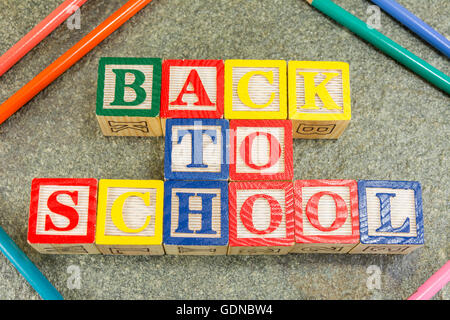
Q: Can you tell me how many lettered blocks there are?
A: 12